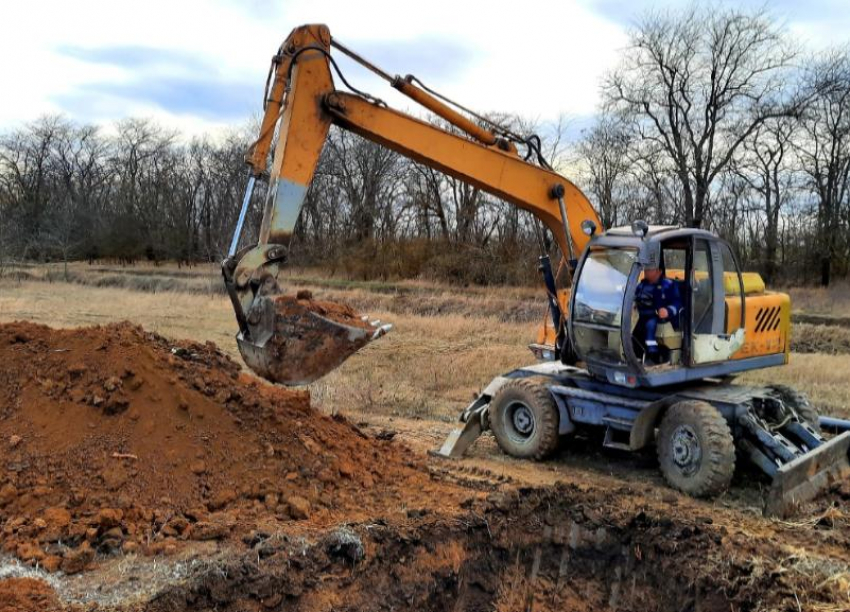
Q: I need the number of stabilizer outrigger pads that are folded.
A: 0